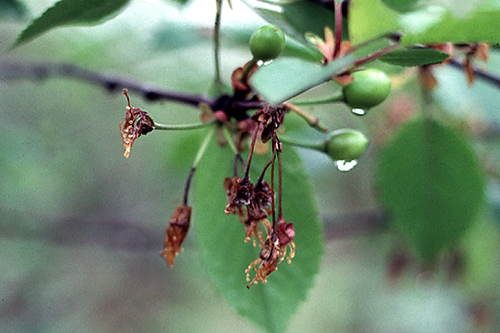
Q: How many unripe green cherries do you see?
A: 3